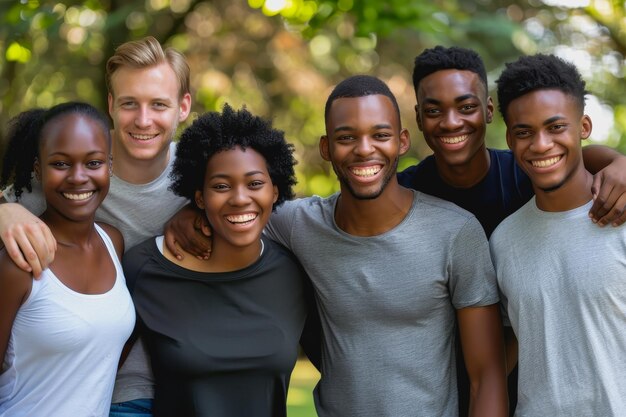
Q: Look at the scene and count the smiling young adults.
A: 6